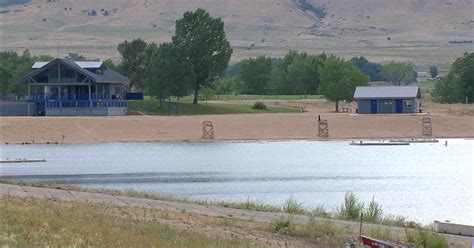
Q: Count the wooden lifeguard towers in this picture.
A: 3